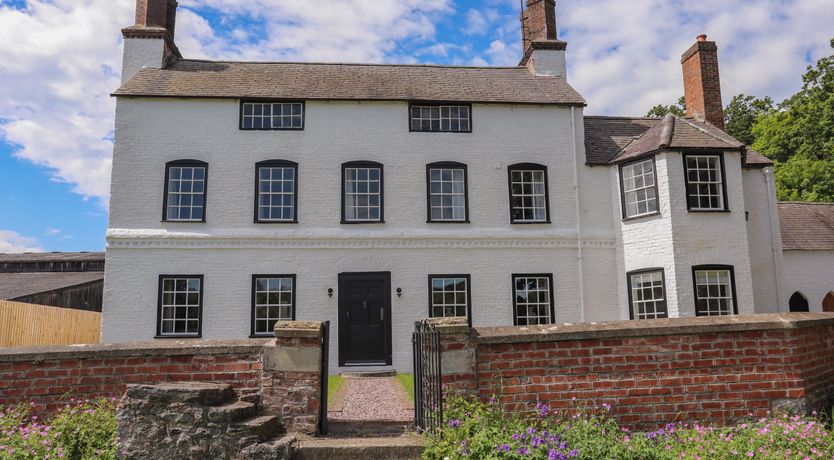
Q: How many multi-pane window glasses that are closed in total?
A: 15